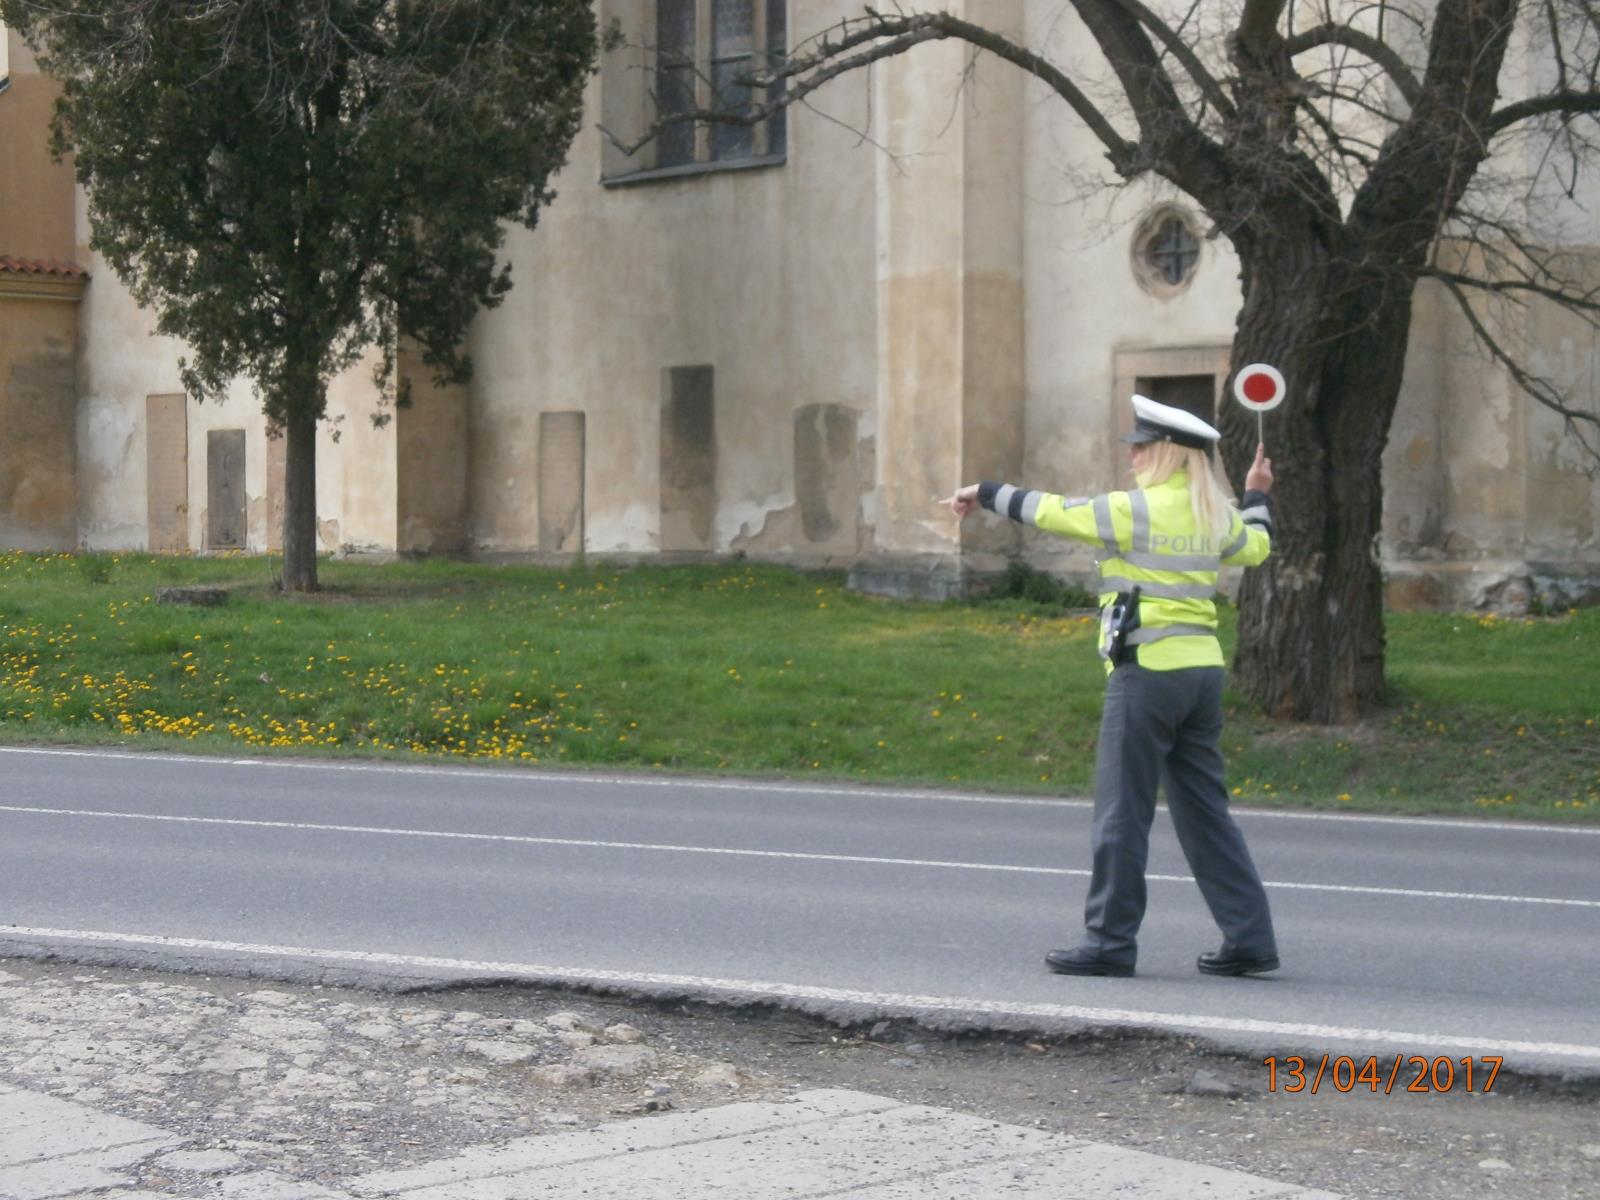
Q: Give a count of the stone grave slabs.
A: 6